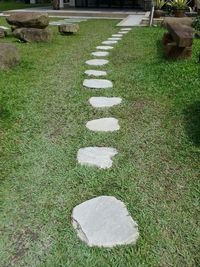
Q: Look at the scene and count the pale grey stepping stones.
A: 14